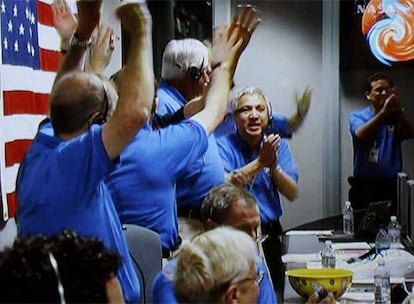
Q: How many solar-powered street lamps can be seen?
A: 0